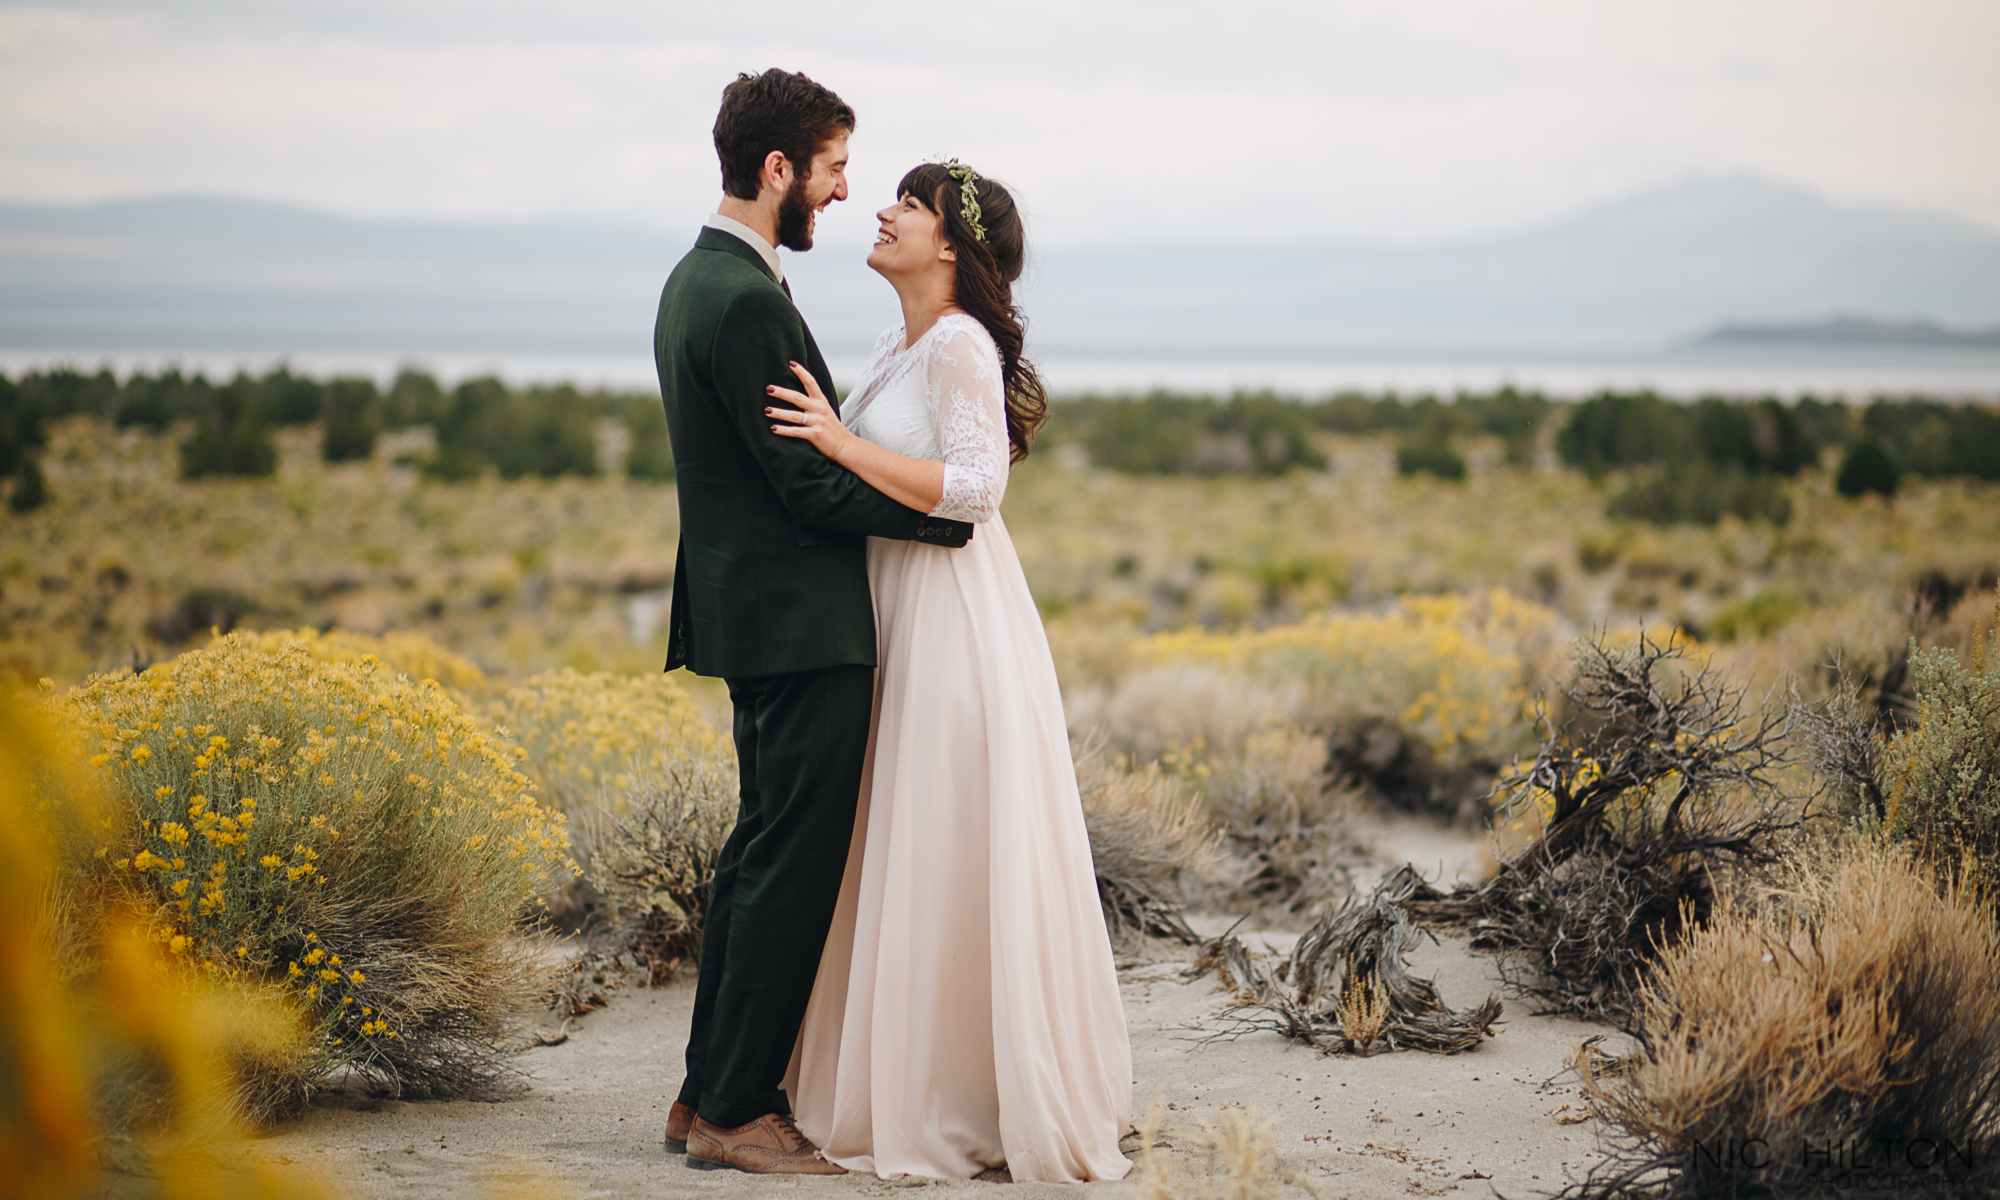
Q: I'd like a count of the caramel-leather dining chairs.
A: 0